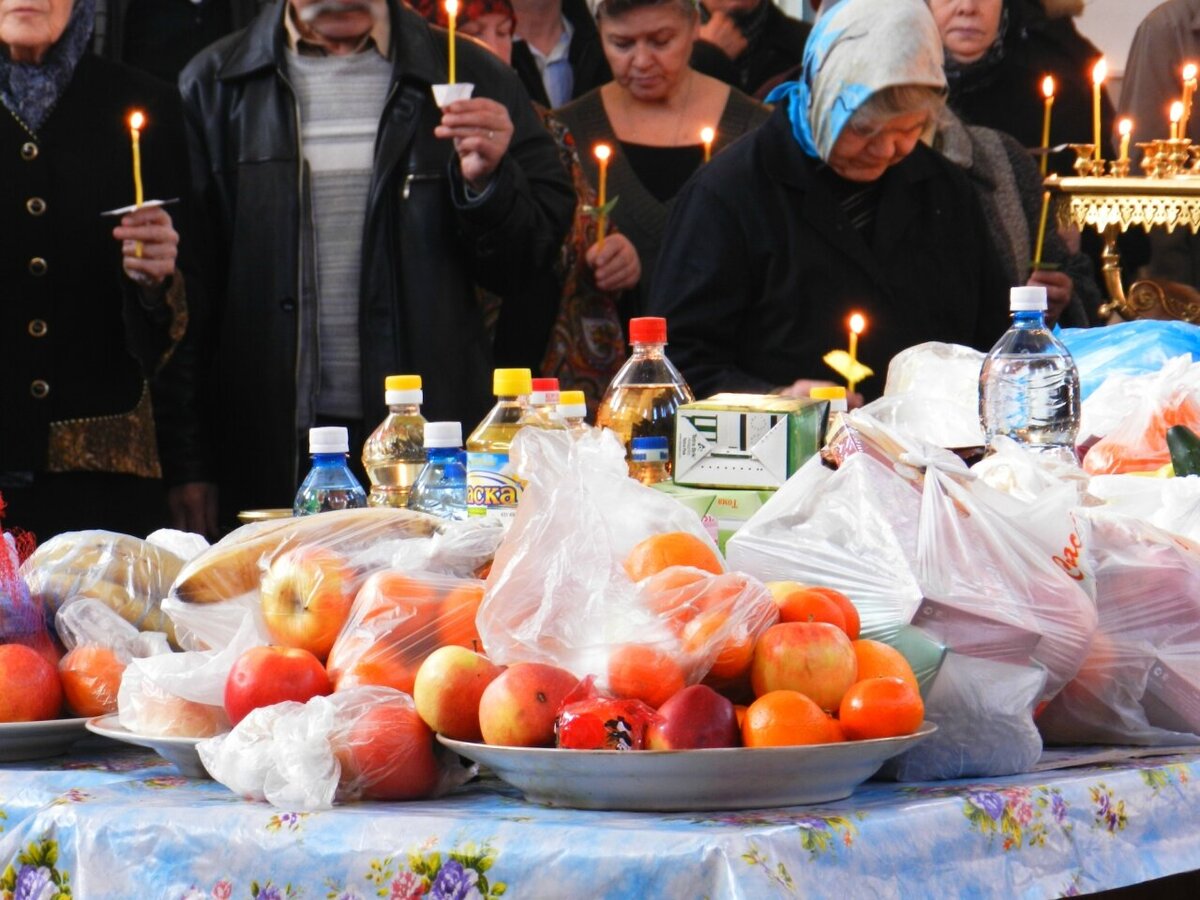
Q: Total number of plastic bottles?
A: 10